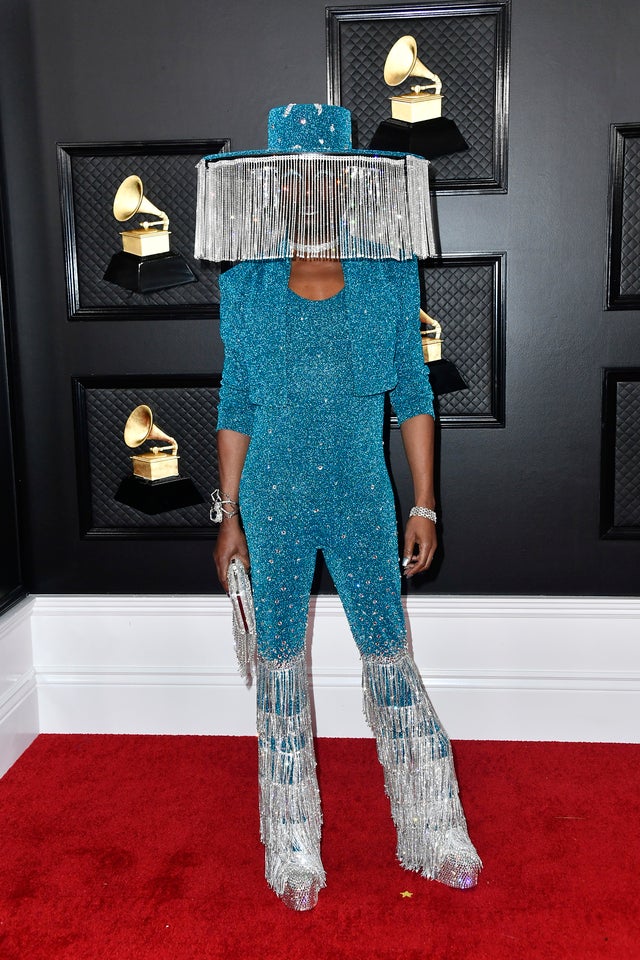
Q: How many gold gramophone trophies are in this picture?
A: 4